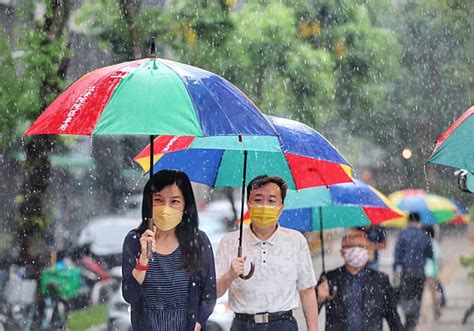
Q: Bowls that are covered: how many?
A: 0